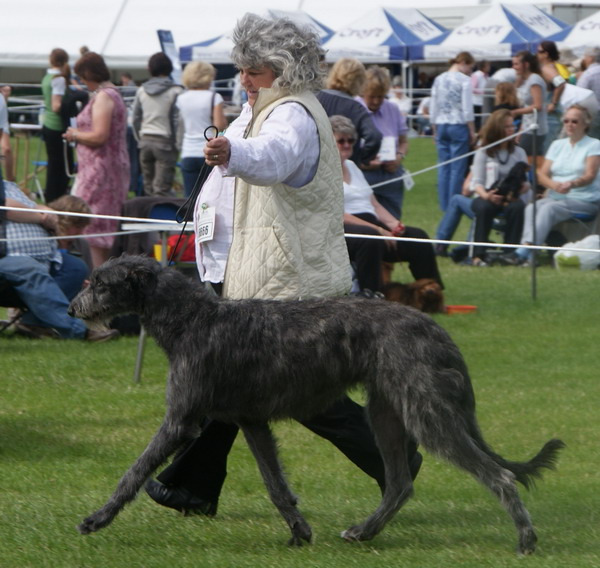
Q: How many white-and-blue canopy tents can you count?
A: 4